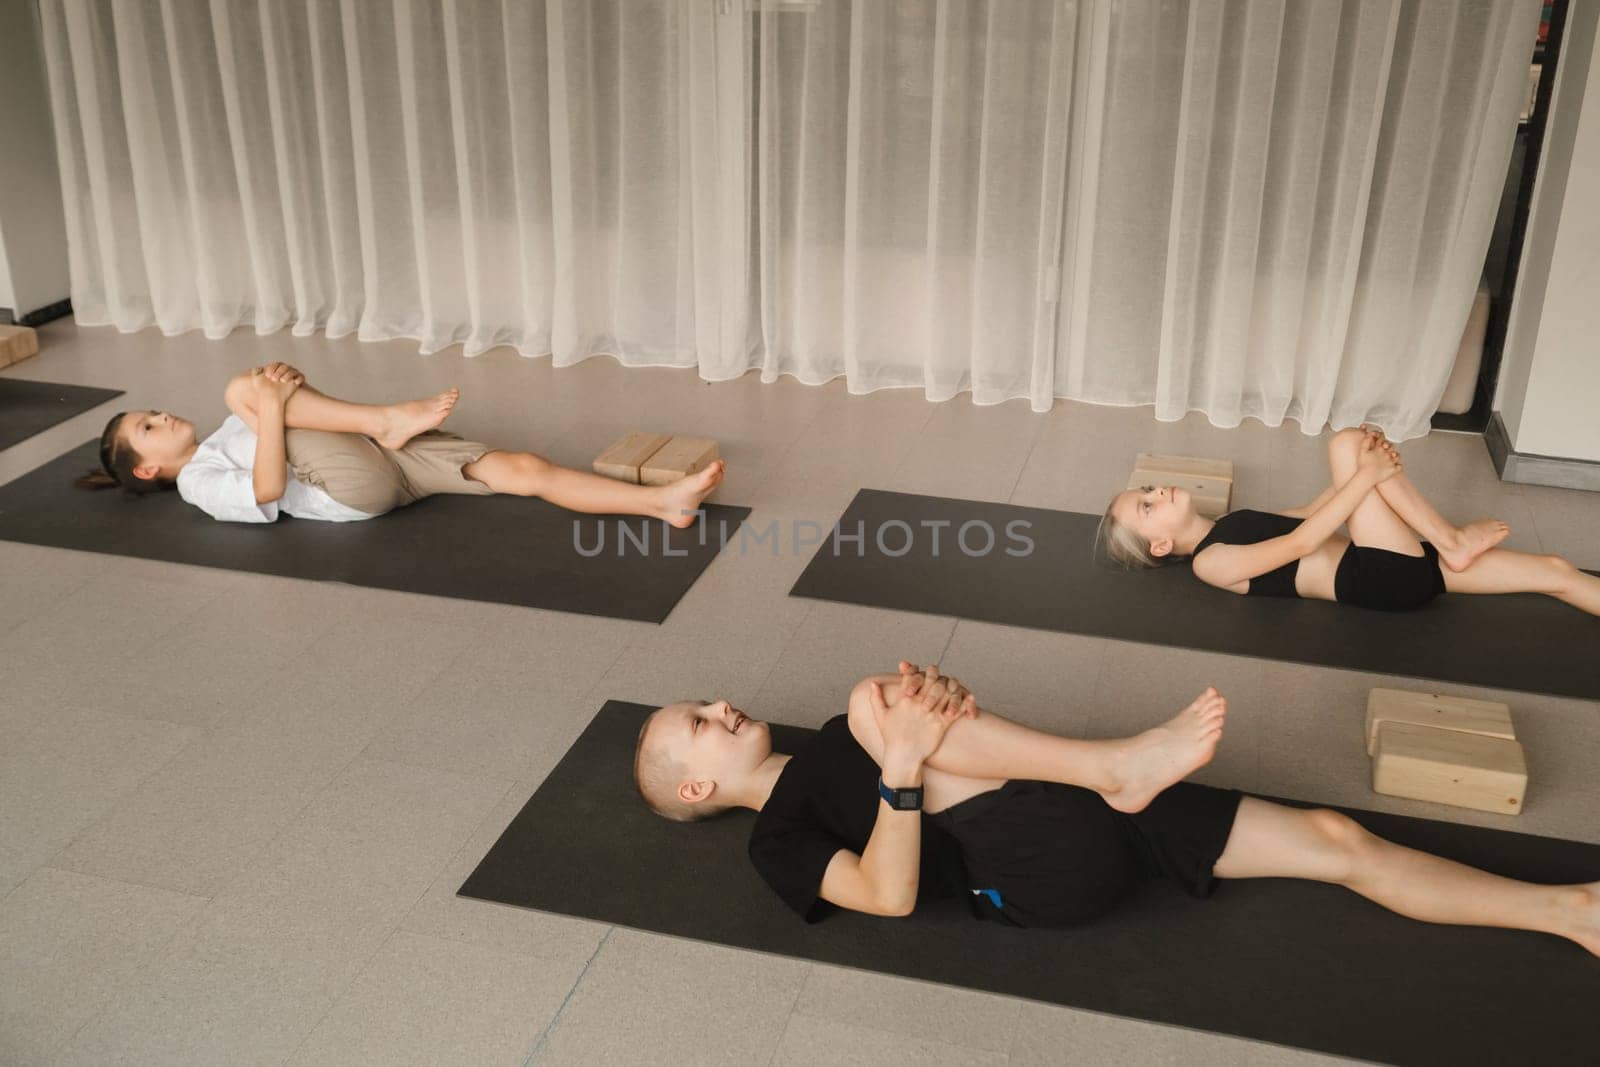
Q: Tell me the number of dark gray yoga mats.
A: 4